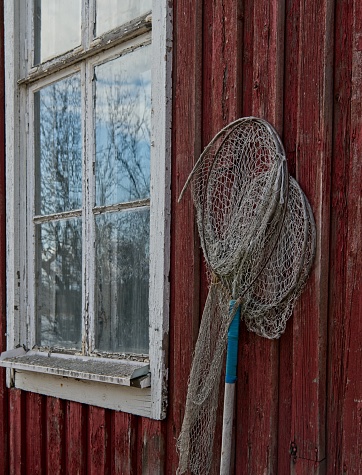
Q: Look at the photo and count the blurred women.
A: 0